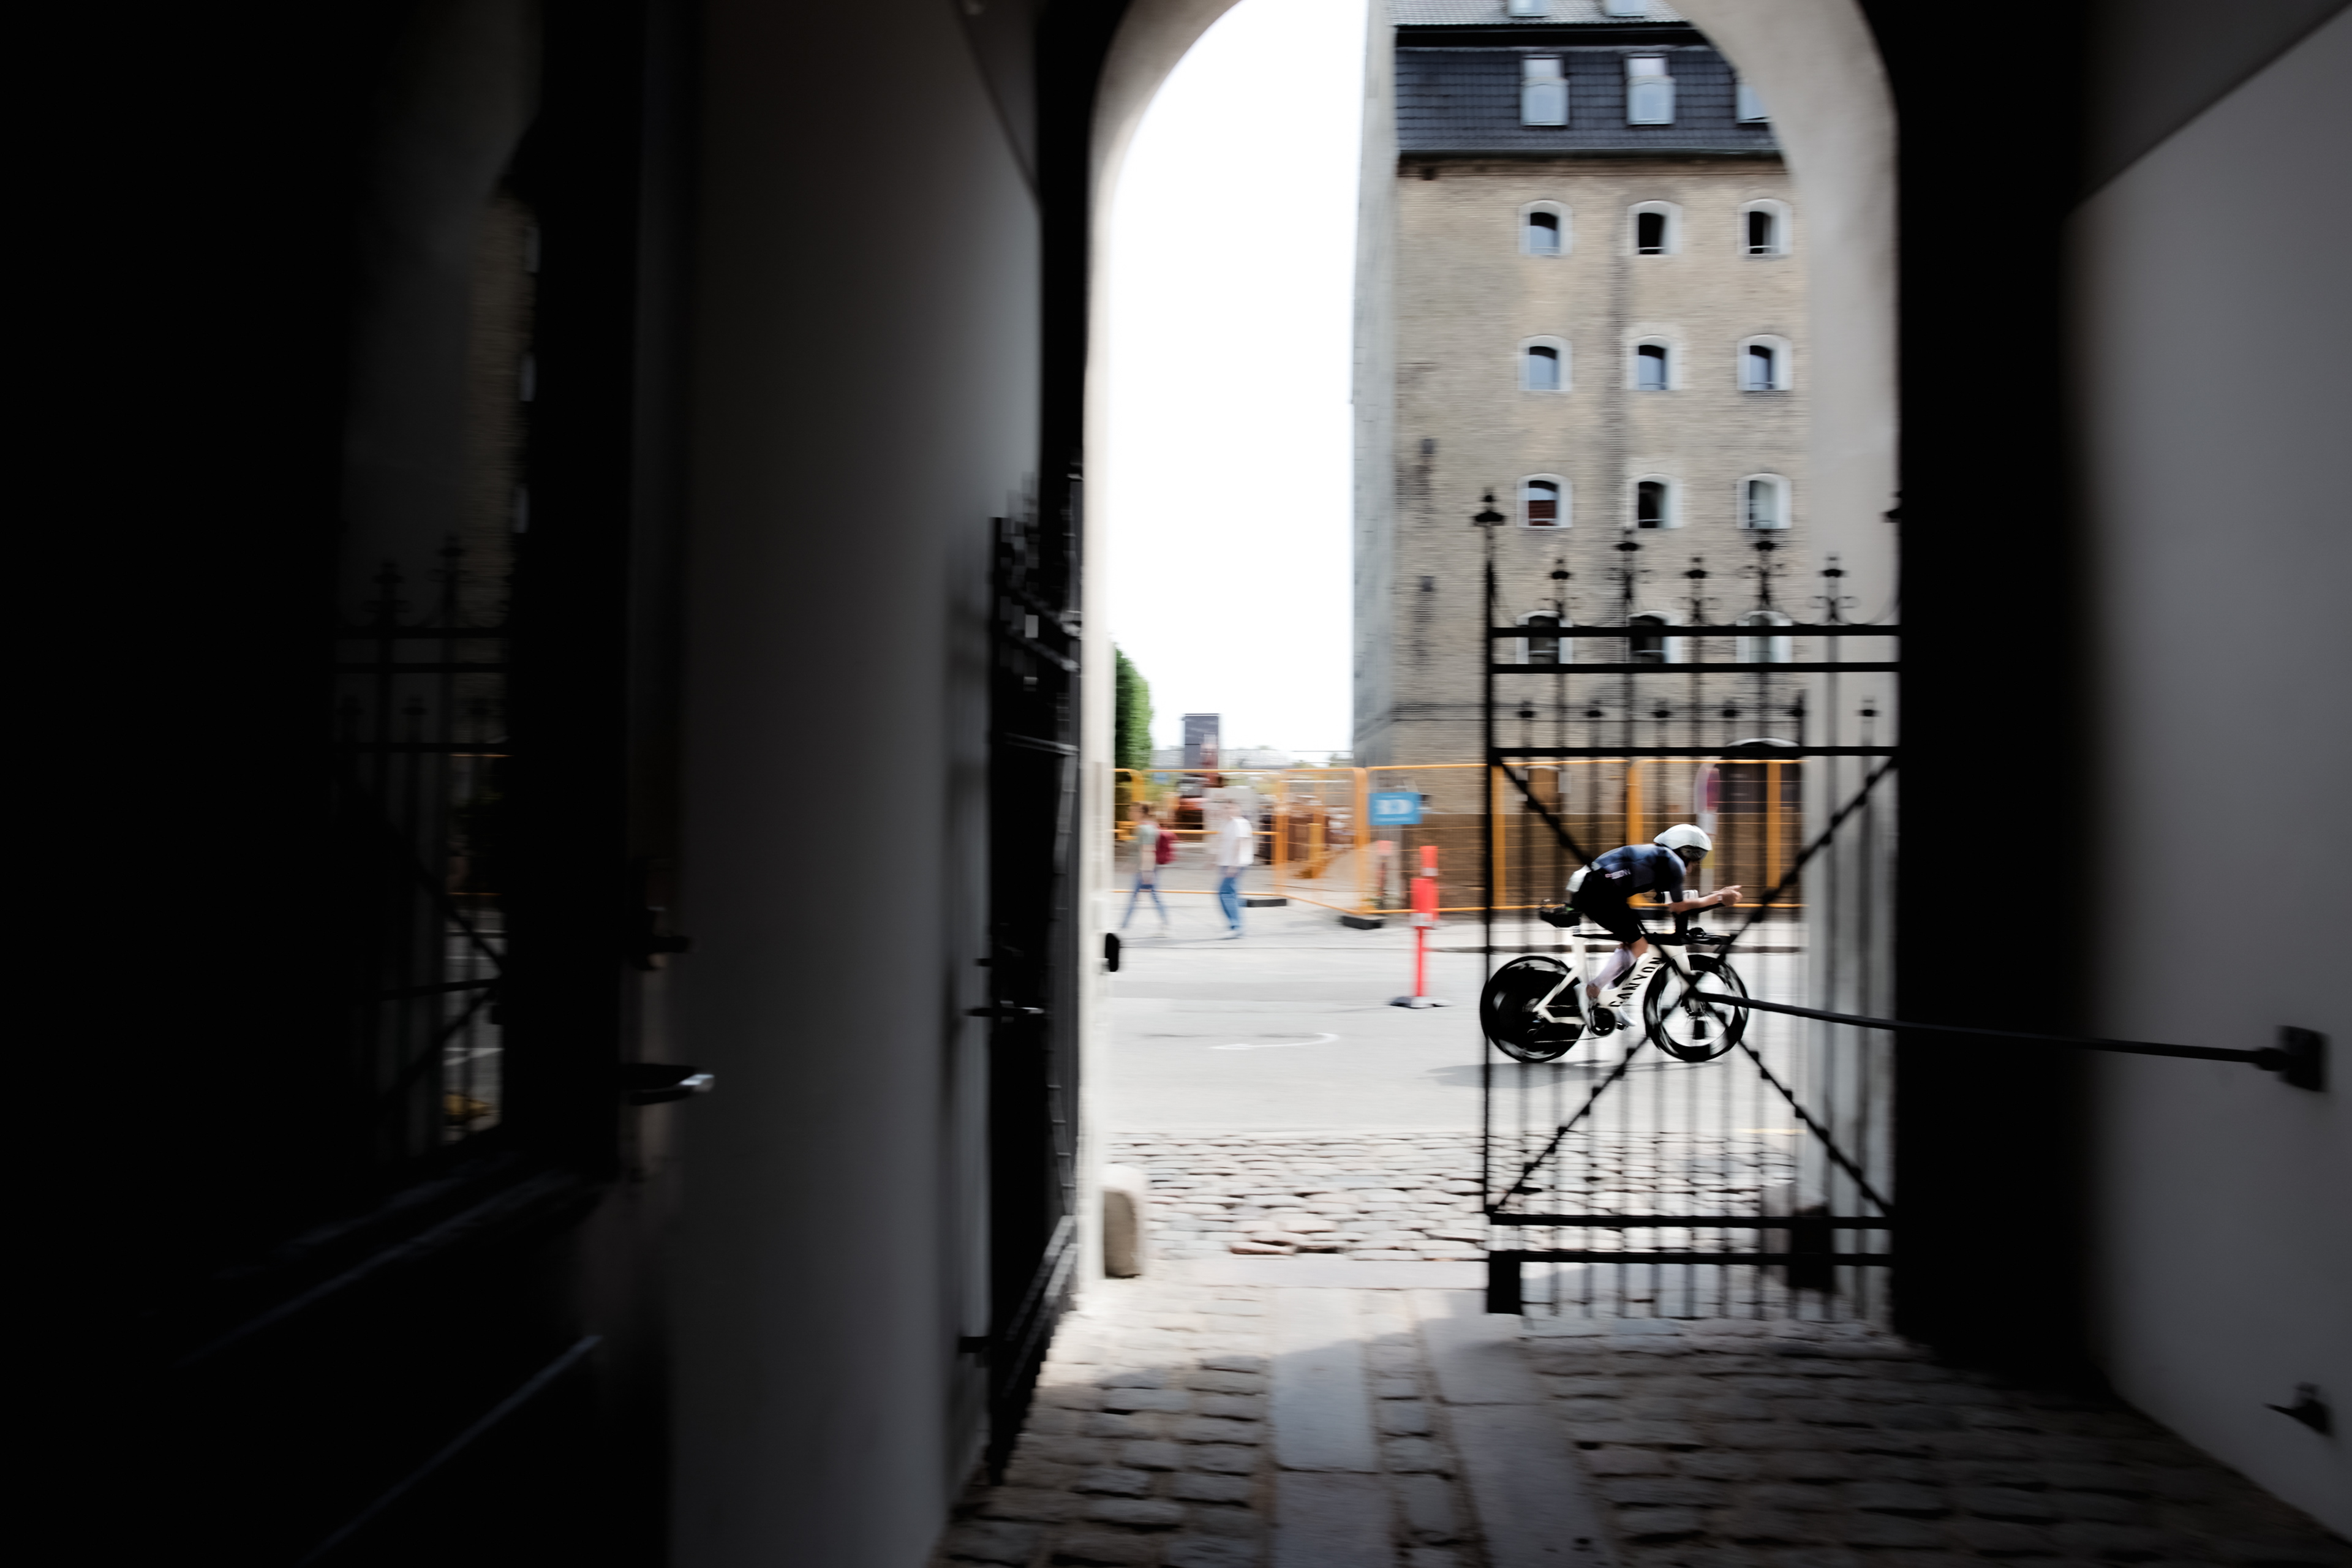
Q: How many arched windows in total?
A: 12